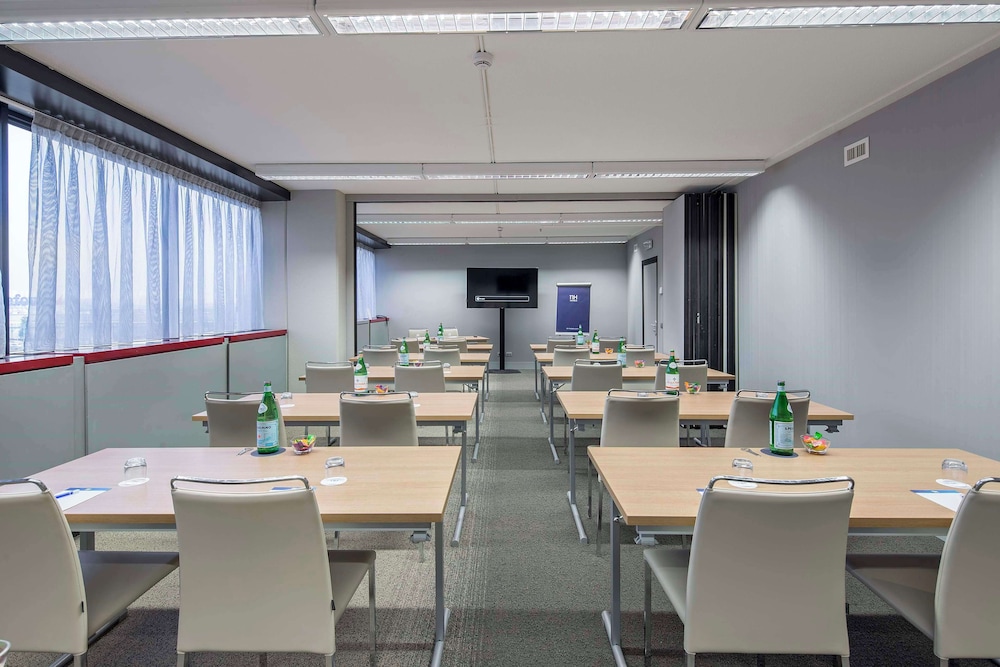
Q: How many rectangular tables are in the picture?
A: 11